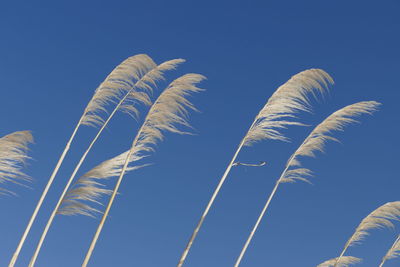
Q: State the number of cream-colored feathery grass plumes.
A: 10